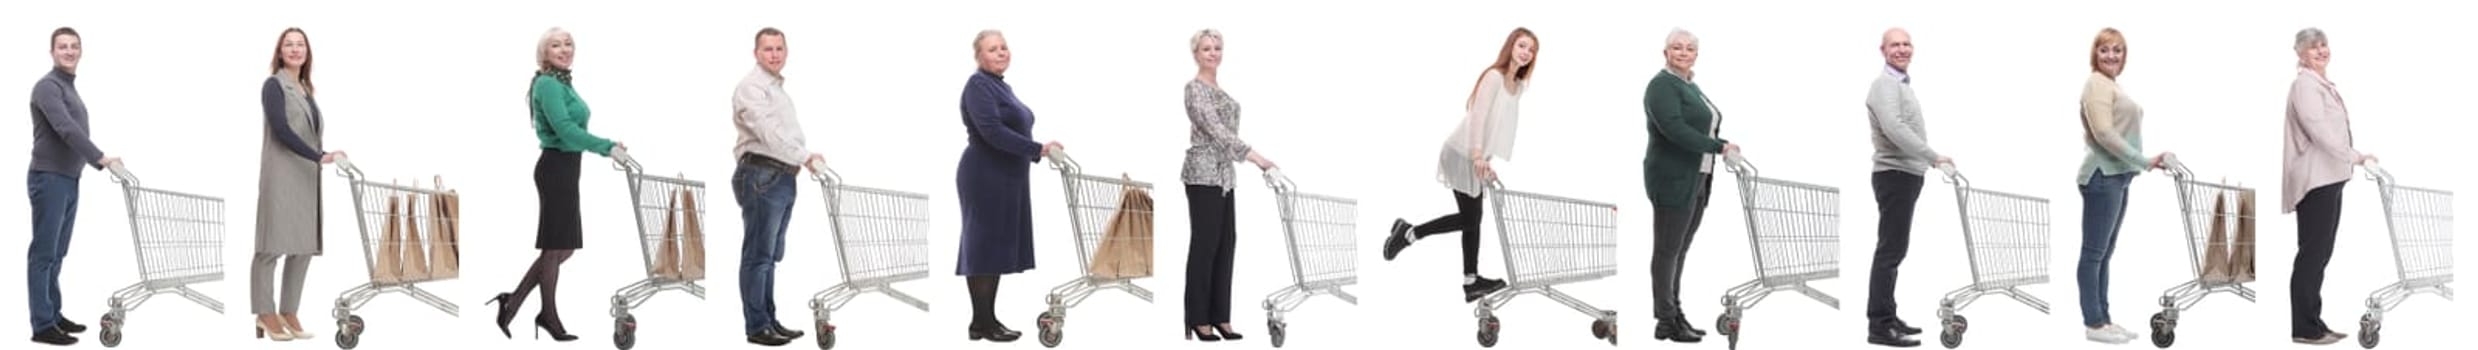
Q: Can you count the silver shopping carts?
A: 11